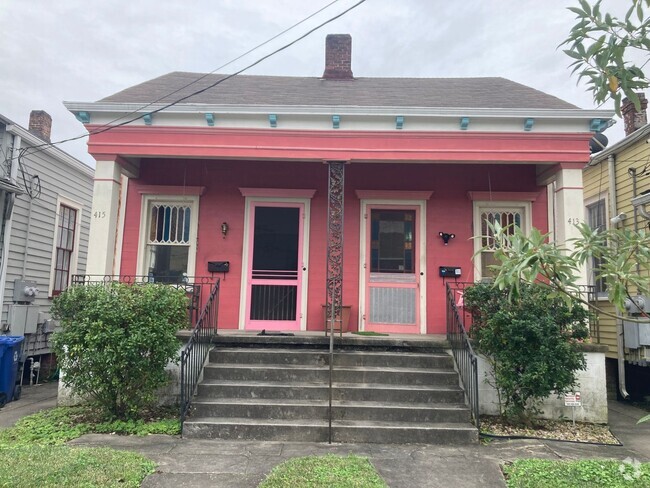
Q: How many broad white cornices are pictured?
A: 1